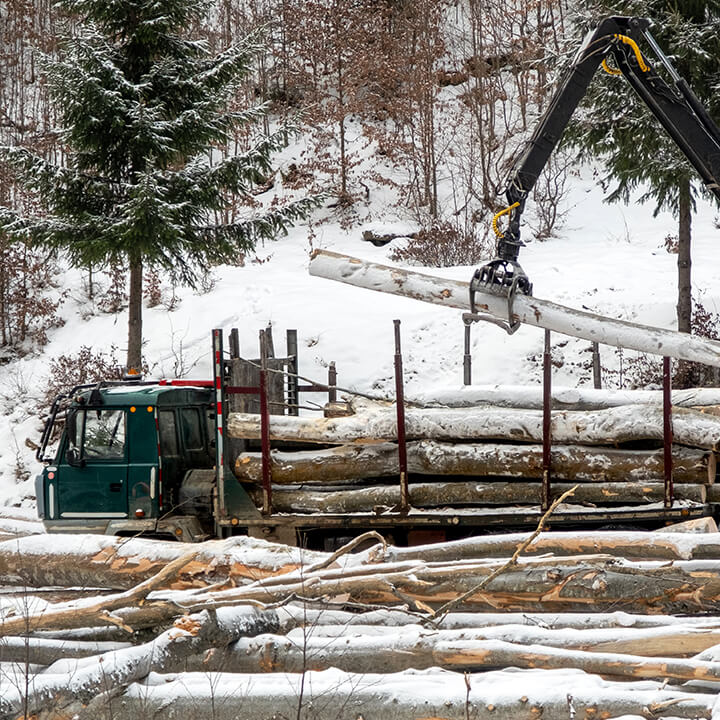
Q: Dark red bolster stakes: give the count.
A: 4